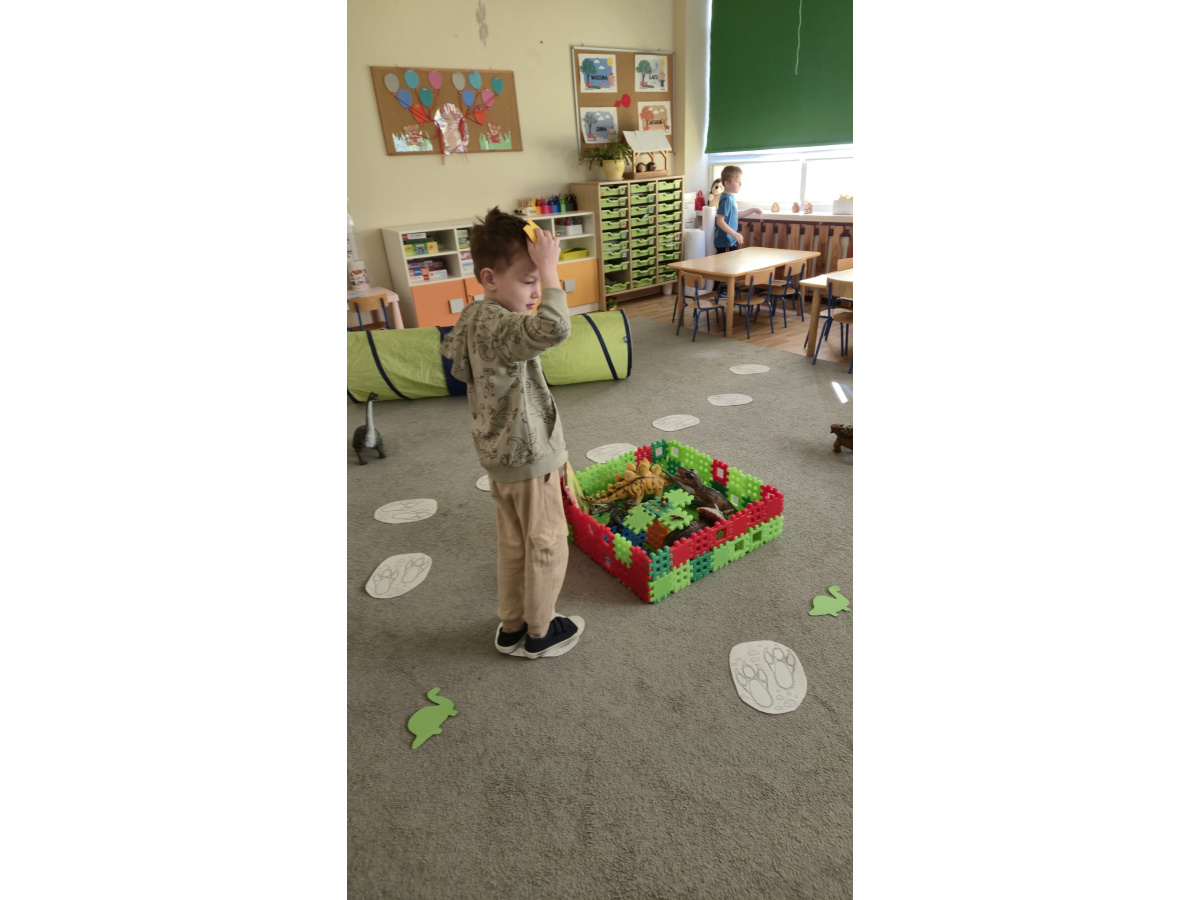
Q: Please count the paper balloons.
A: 12